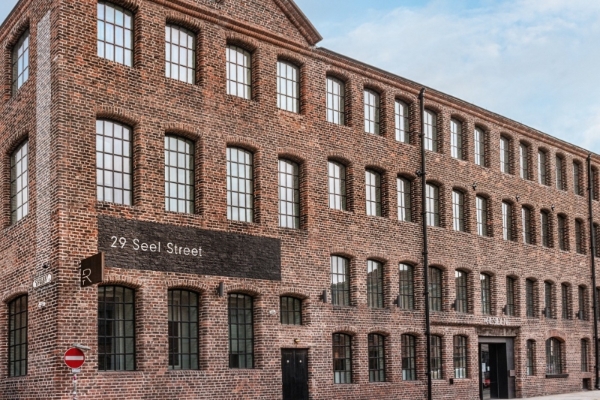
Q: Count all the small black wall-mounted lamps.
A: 7